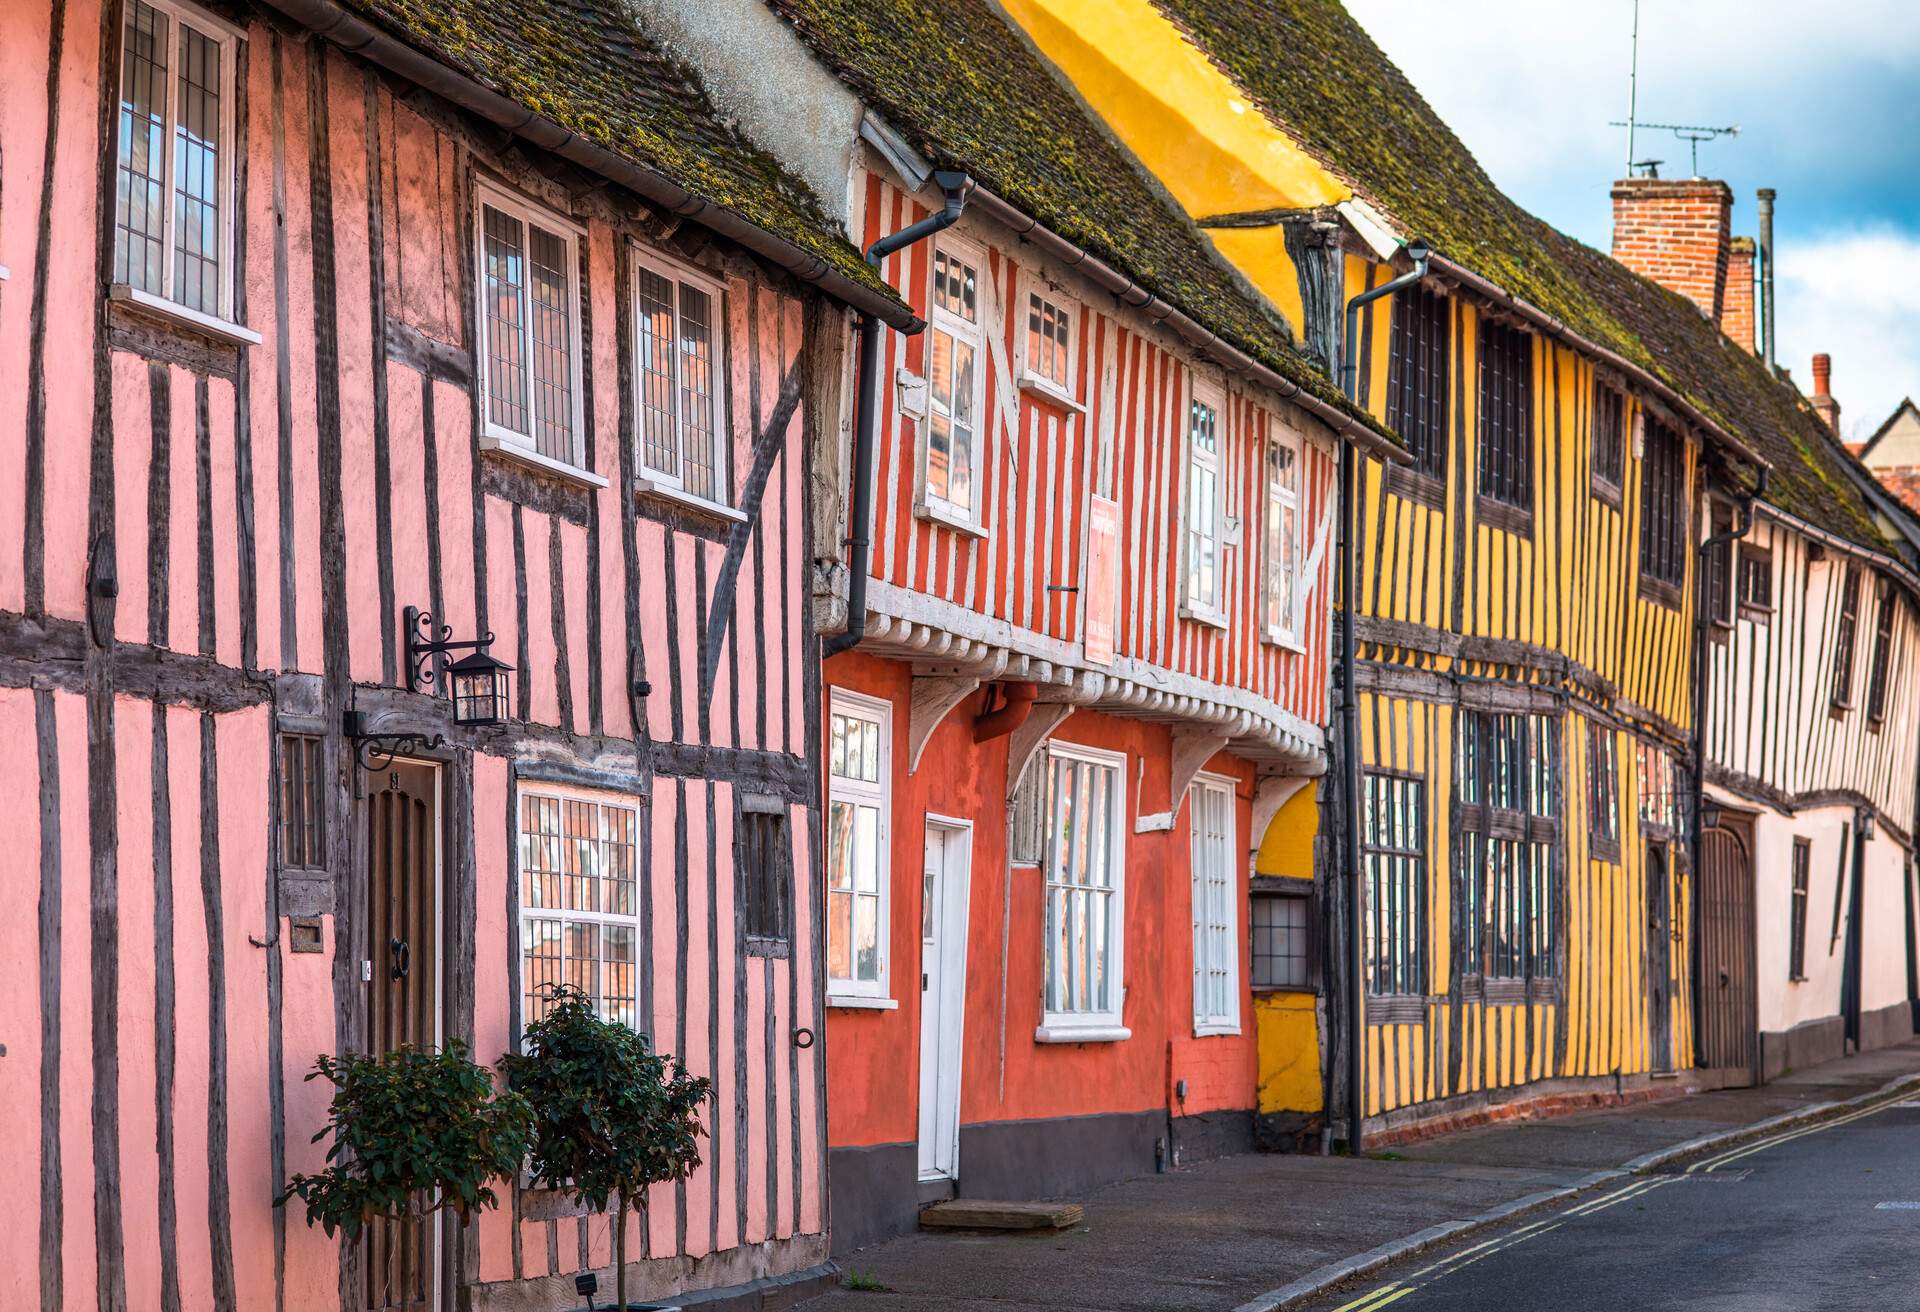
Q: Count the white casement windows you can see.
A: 11